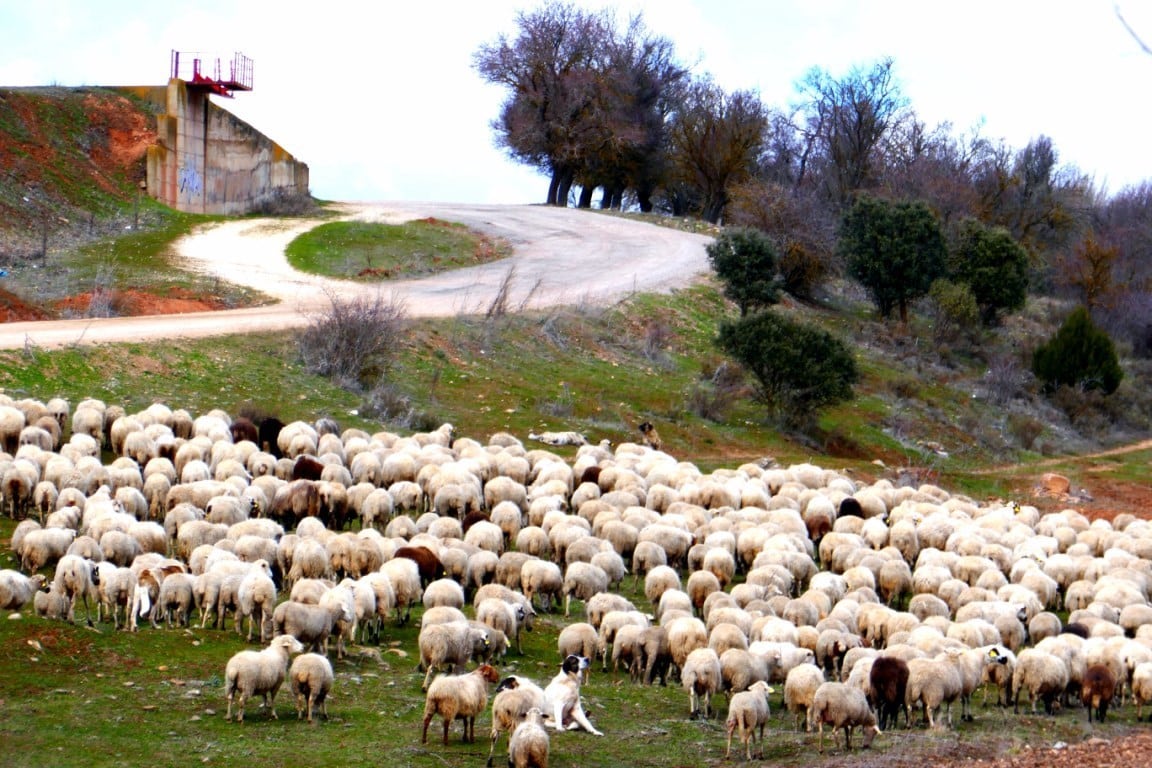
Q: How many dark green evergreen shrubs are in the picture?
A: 5